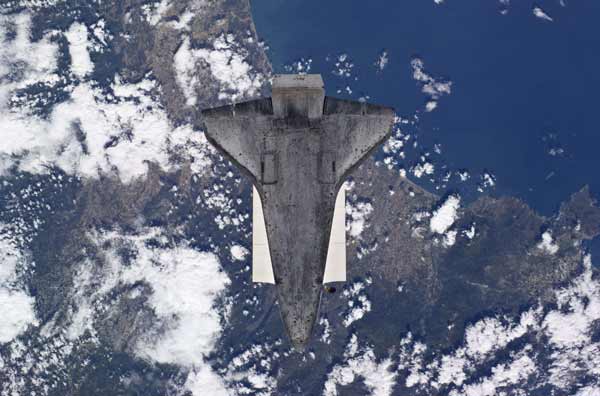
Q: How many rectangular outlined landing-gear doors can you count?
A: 2